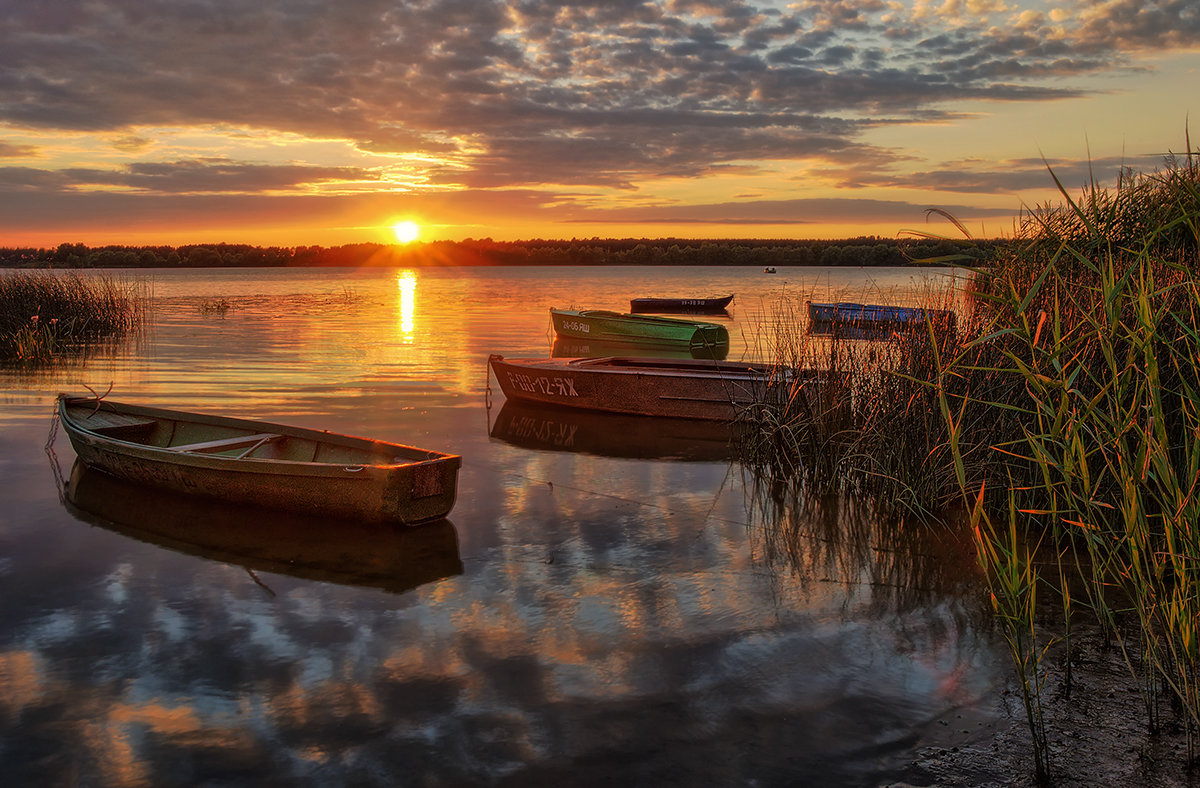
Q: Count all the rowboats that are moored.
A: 5